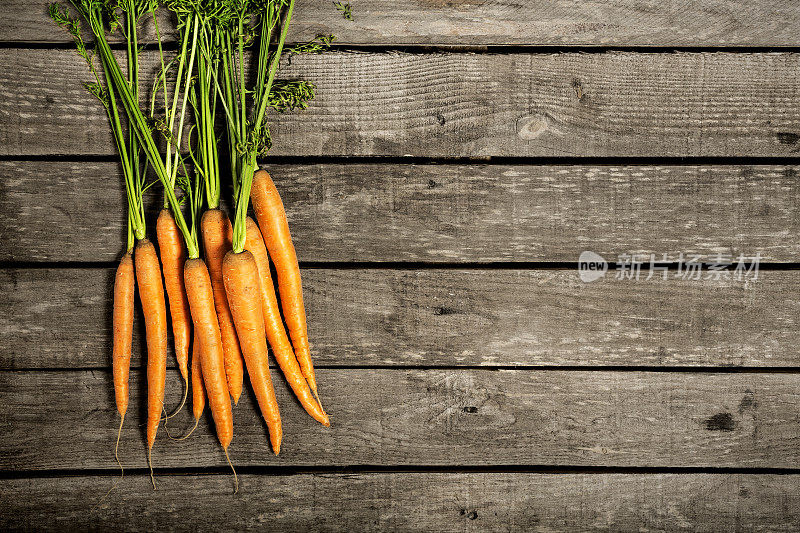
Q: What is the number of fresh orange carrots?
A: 9